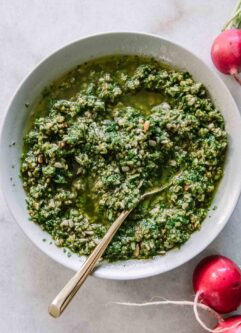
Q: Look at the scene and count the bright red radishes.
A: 3